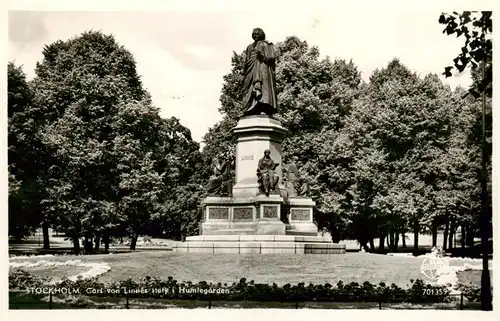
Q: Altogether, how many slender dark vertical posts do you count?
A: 6